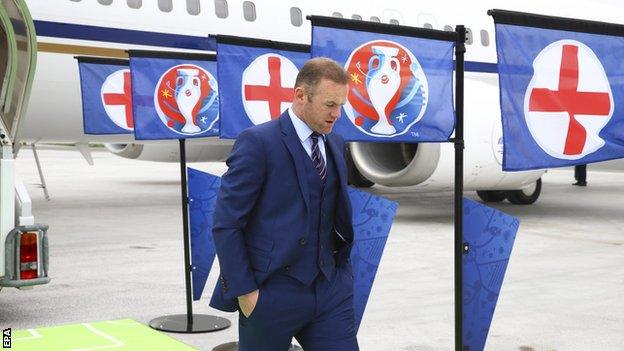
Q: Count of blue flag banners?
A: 5